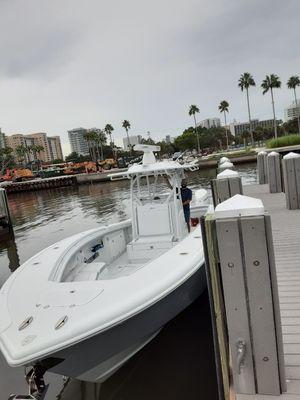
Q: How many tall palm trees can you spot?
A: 7